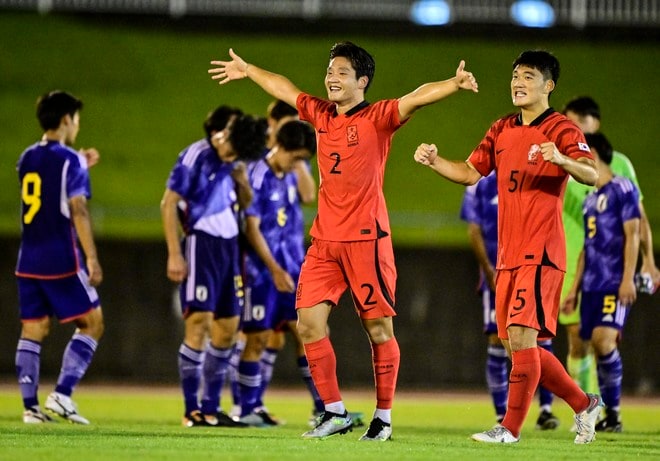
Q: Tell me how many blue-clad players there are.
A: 7